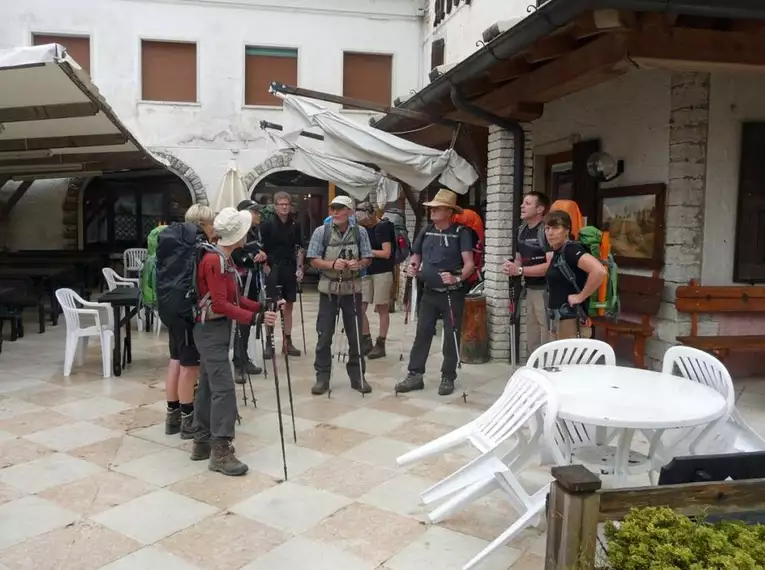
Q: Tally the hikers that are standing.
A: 9